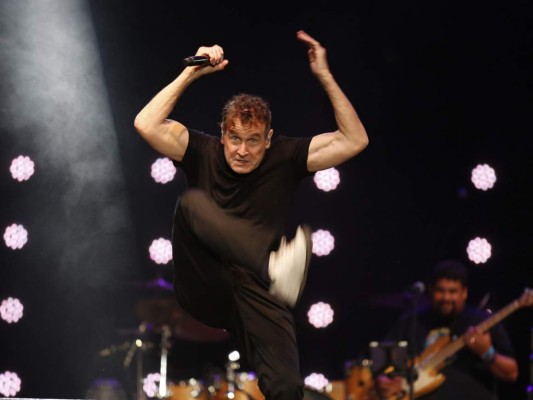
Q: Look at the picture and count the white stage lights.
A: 13